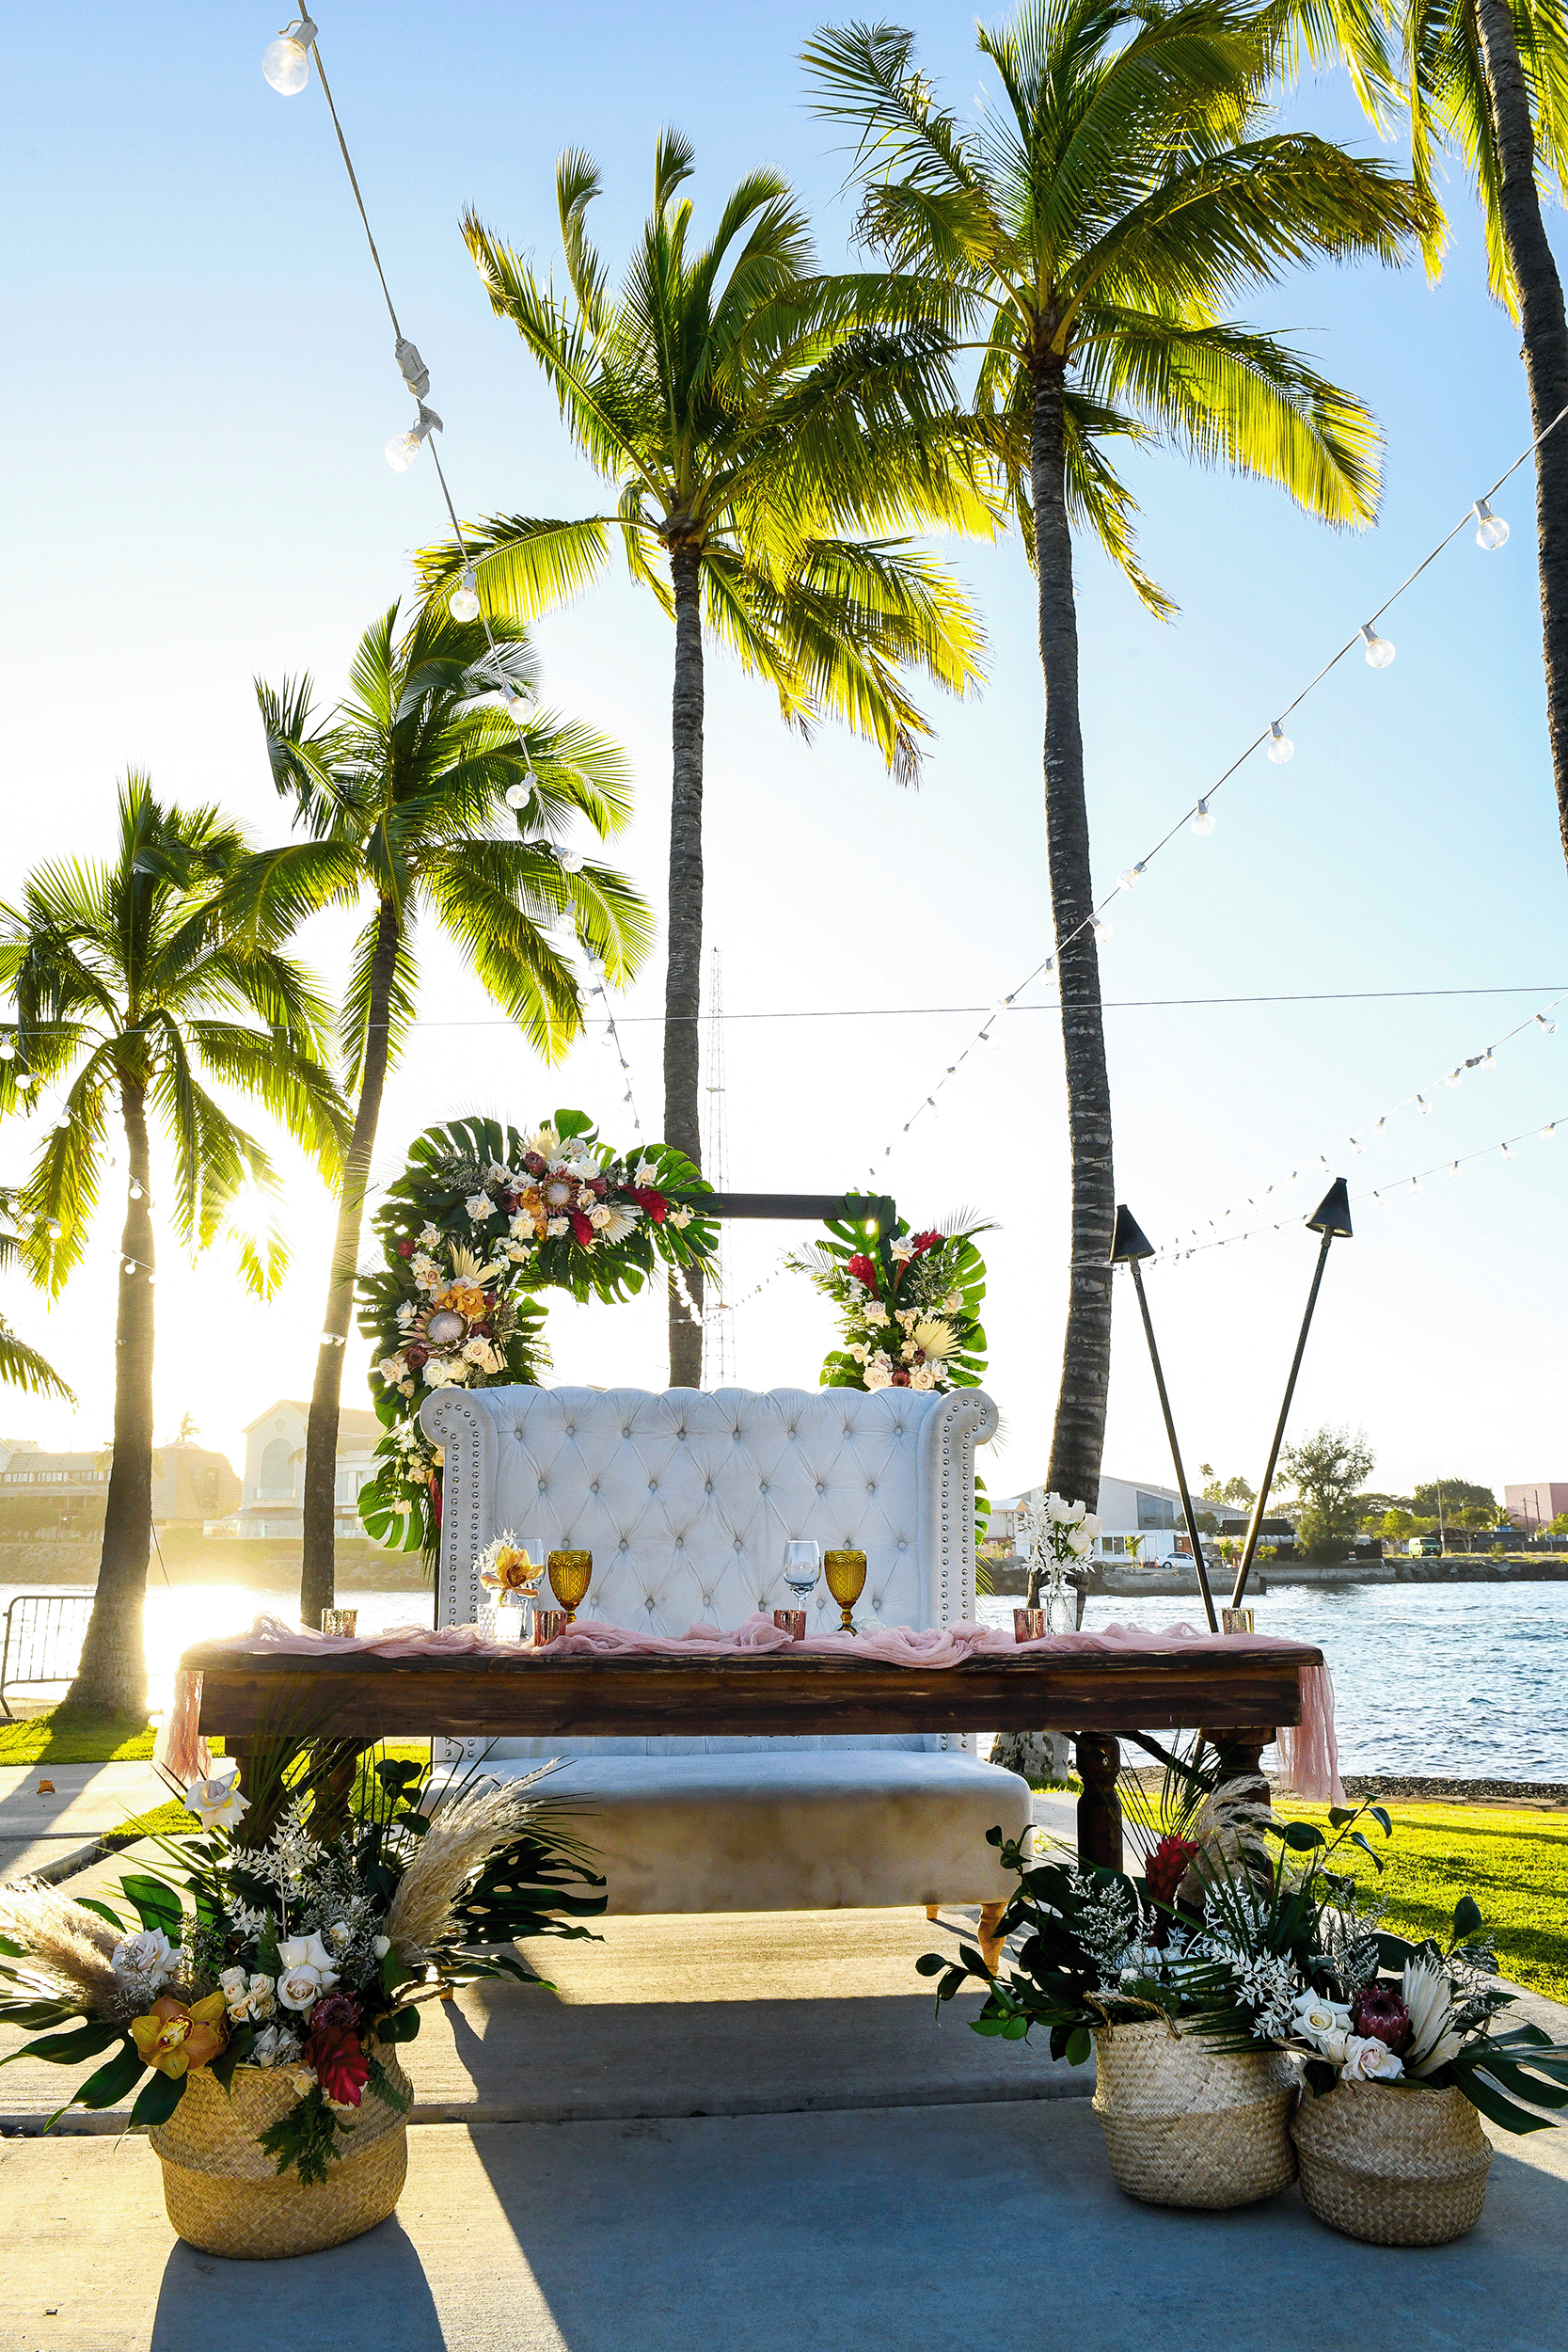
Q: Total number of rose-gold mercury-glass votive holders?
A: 5